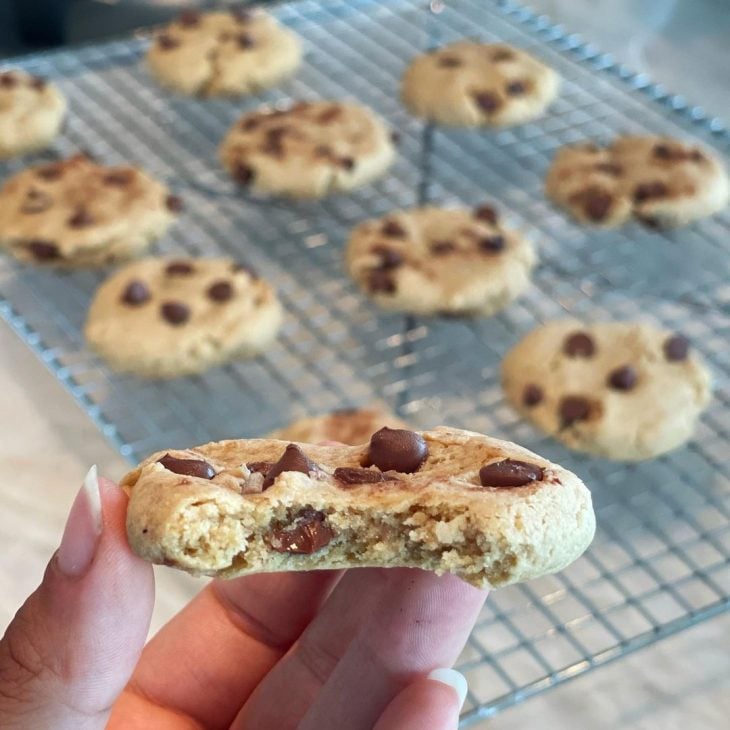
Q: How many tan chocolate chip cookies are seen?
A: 11